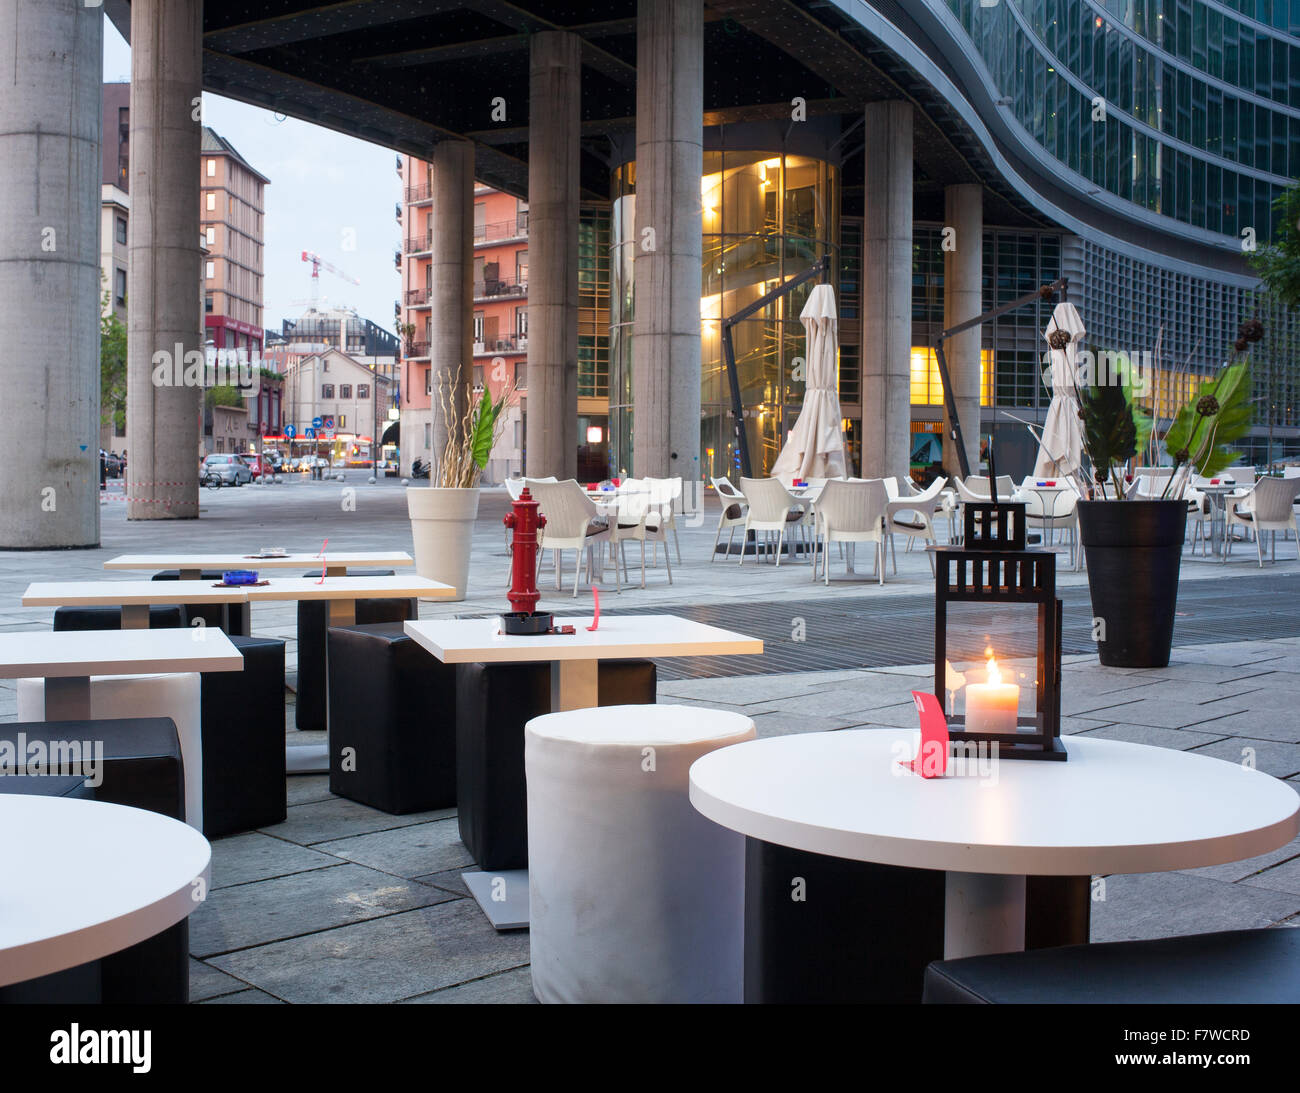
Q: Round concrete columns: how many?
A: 7